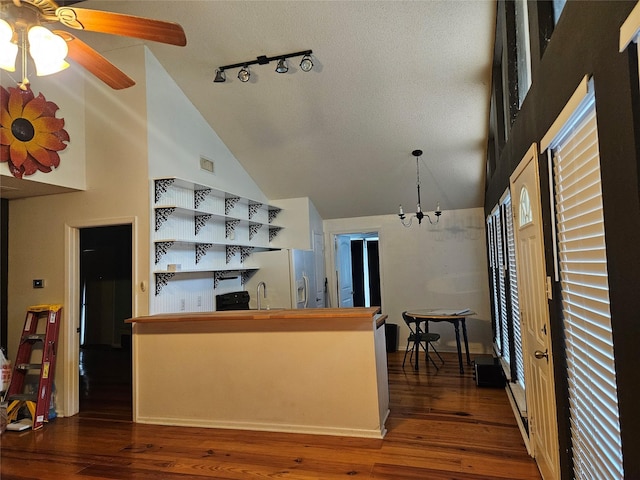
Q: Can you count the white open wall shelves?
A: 4